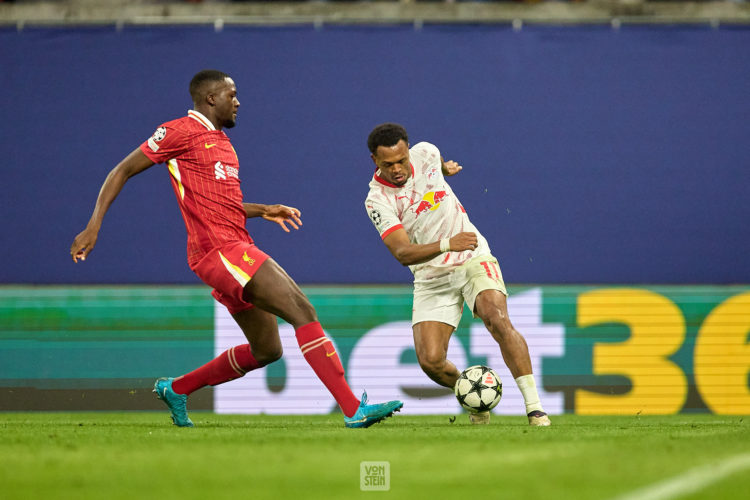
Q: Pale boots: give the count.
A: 2